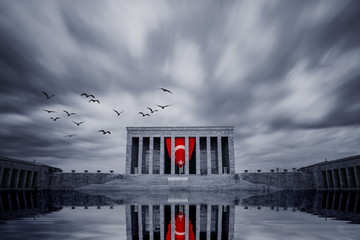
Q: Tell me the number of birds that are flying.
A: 14